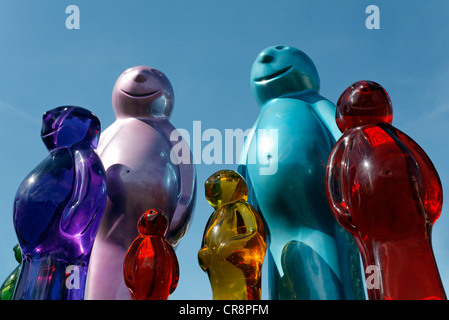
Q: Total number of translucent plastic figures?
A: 5